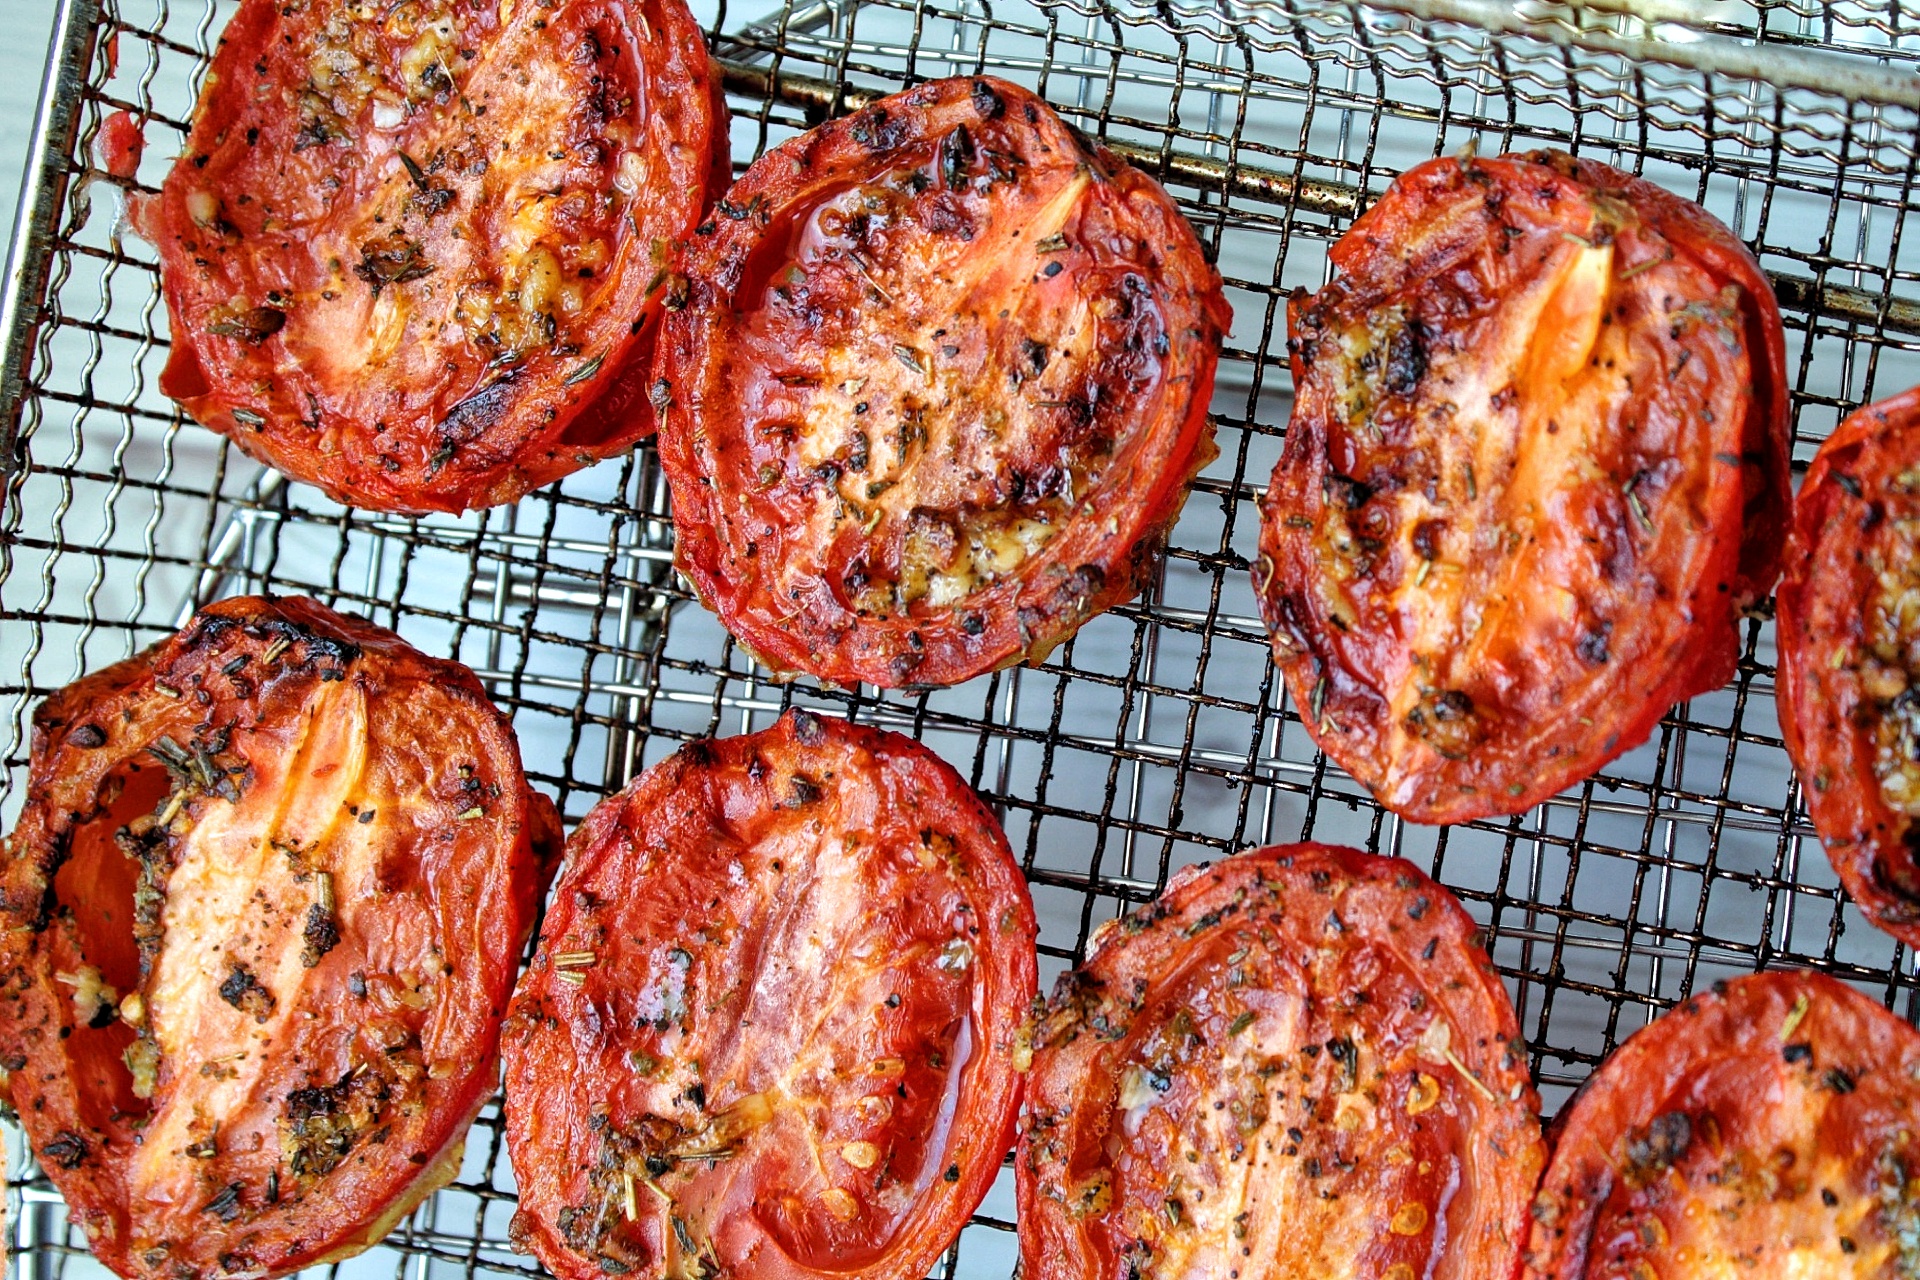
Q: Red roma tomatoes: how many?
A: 8